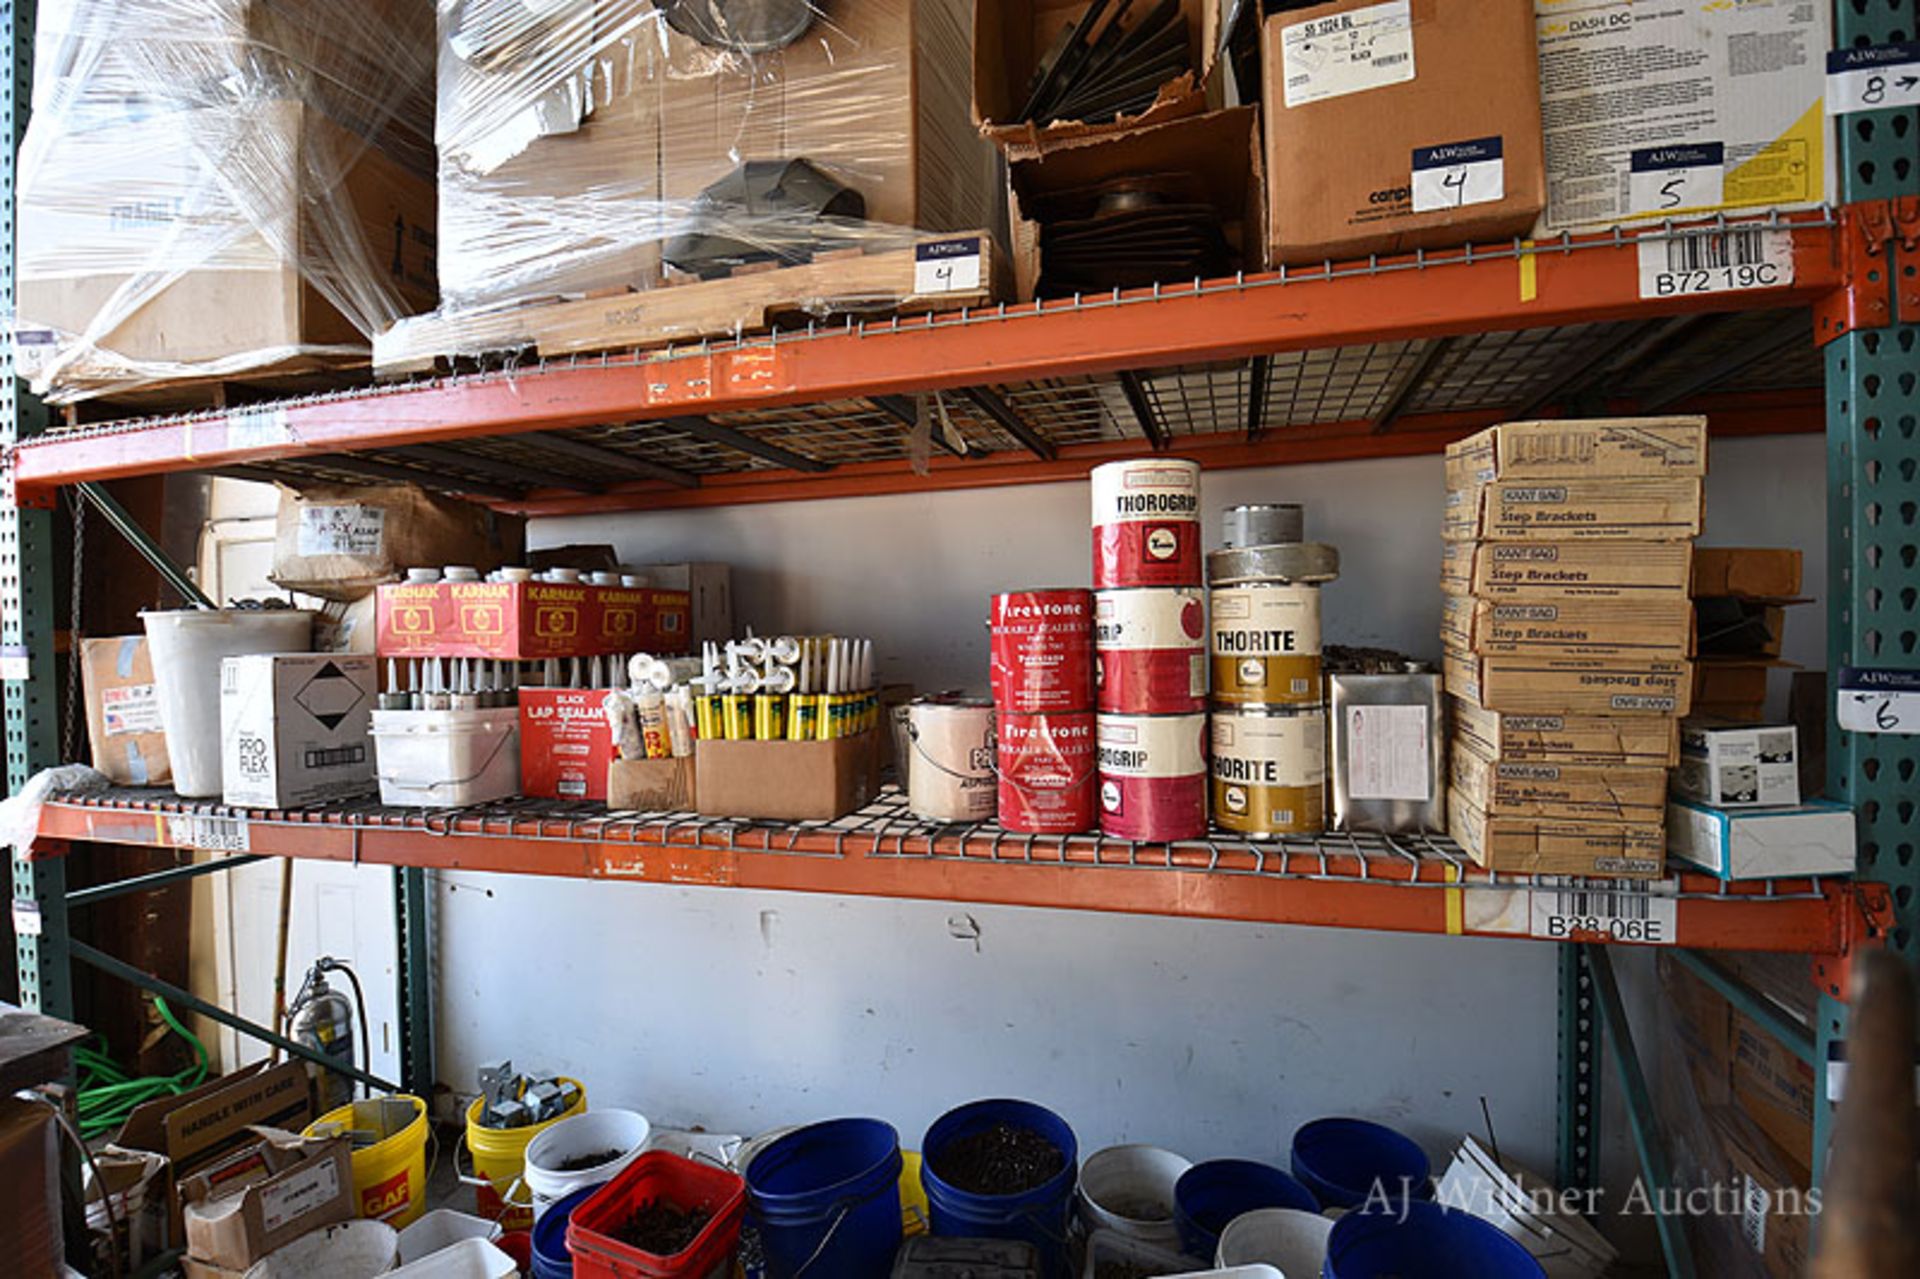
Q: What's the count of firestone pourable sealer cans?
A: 2